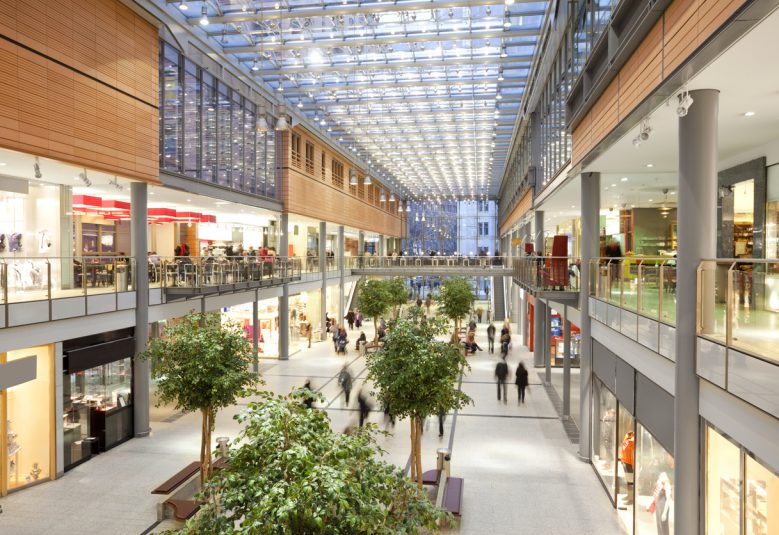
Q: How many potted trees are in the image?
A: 6